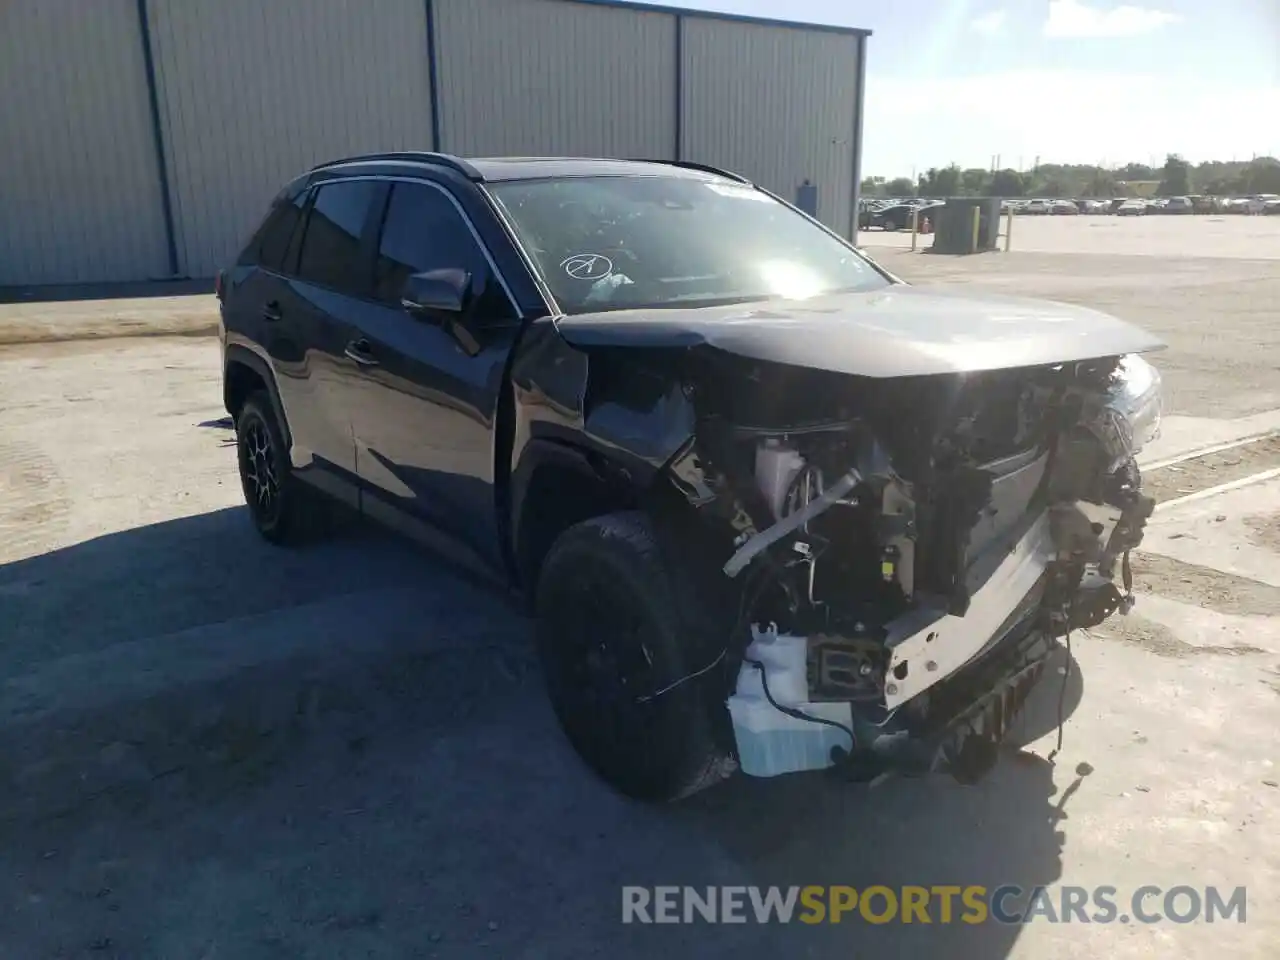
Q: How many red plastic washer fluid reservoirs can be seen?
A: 0